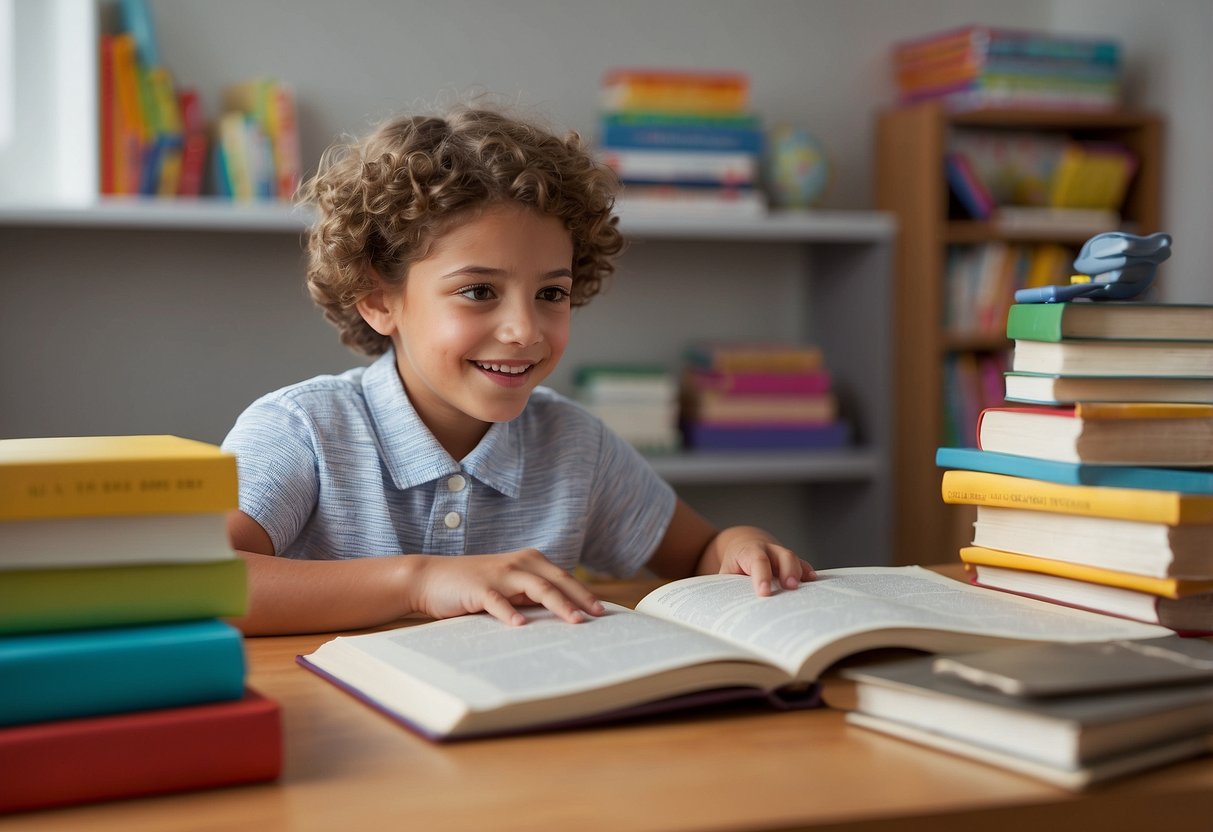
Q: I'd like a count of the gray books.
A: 2